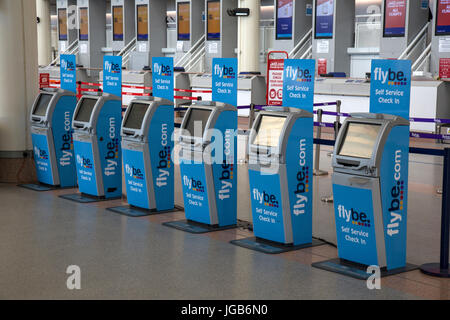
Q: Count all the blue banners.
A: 6